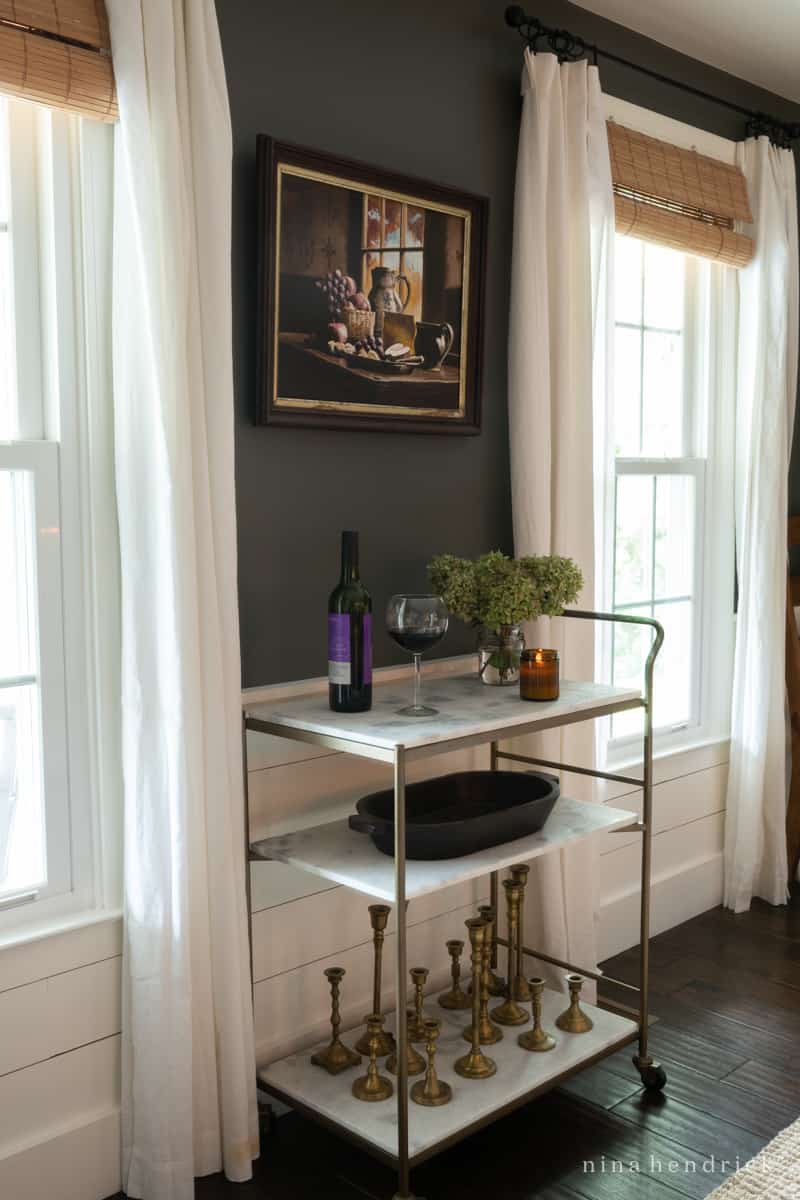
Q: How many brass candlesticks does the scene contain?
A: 14